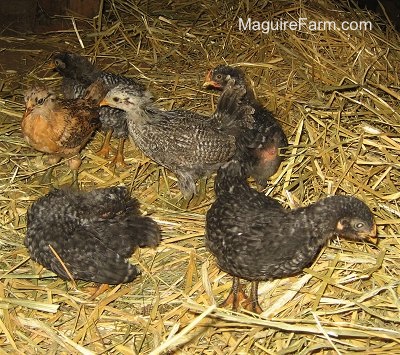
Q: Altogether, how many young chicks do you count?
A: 6